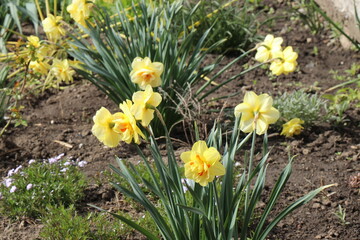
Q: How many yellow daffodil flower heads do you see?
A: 14